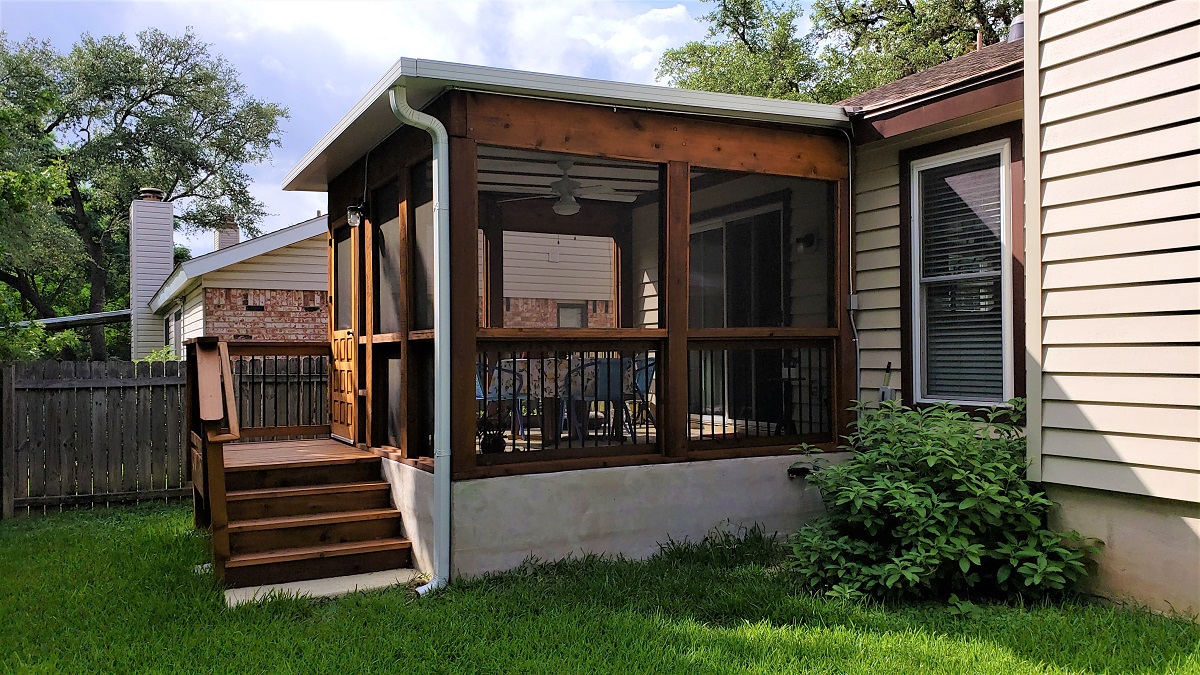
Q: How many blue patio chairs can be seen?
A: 3